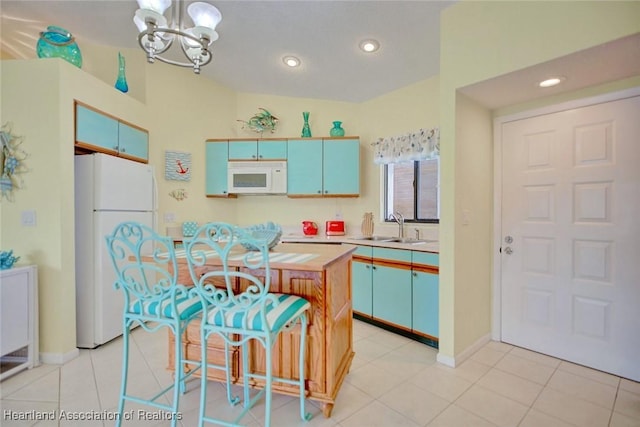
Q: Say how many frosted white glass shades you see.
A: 4